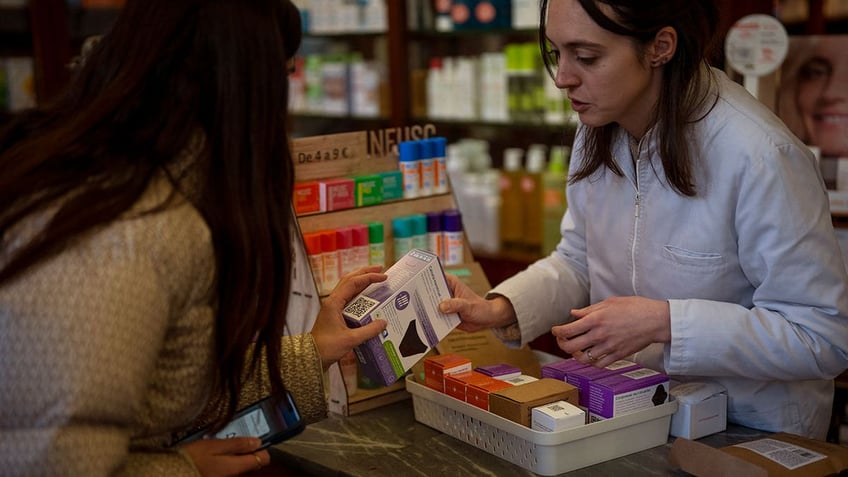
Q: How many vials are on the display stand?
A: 12